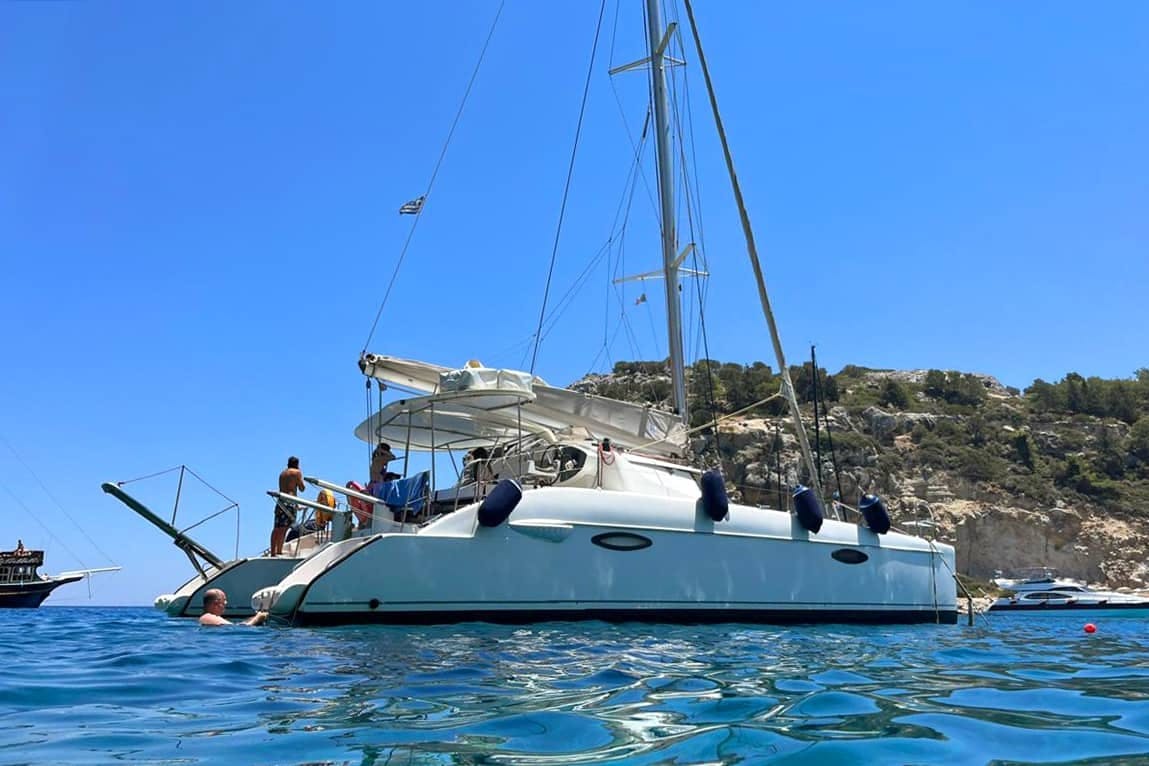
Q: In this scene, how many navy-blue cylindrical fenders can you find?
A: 4